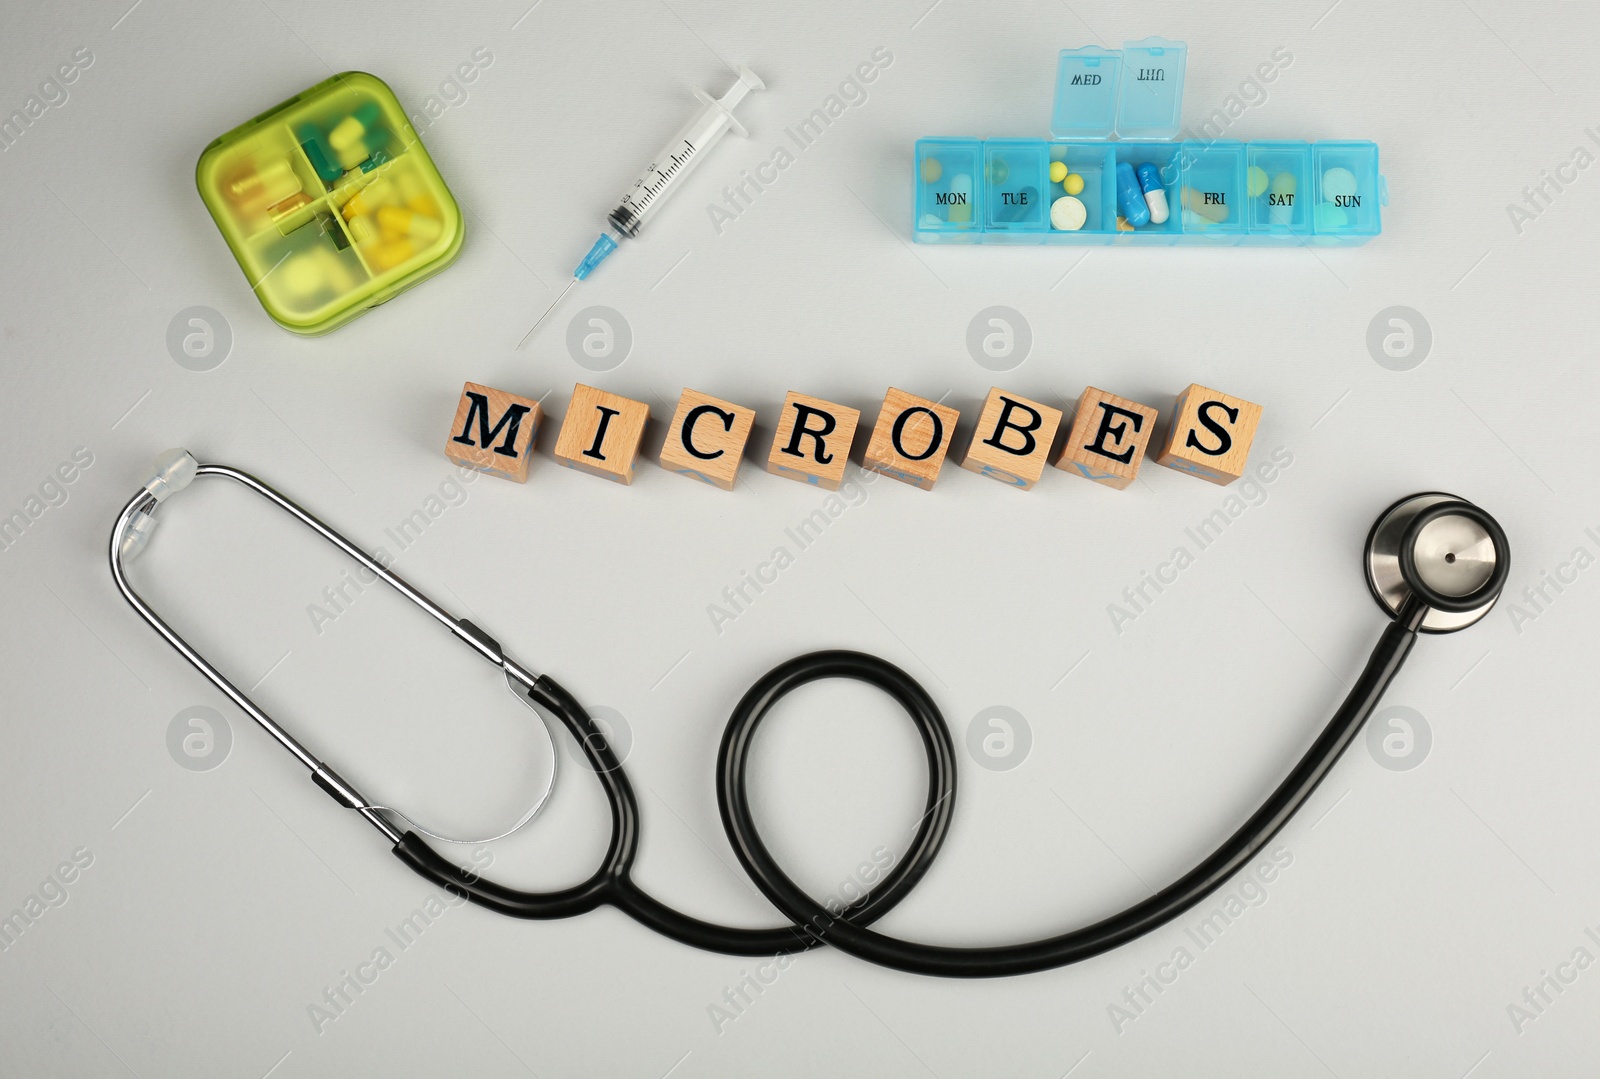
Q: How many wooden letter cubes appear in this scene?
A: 8